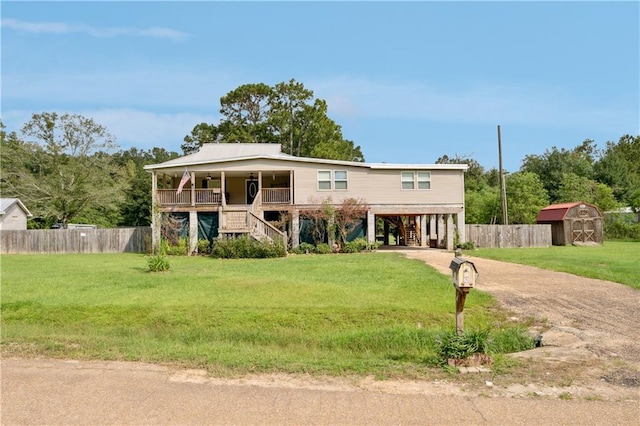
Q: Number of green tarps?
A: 4